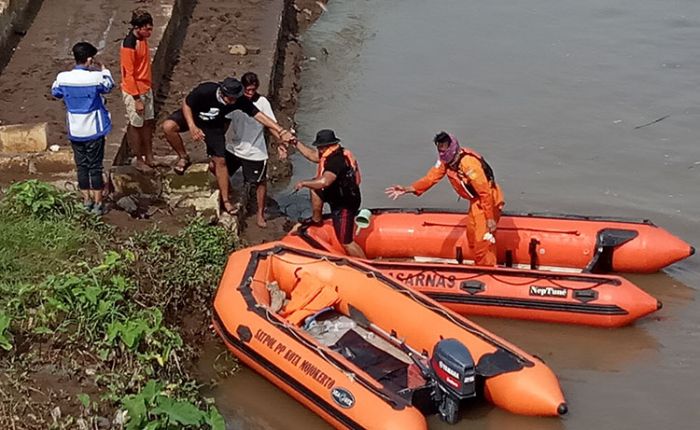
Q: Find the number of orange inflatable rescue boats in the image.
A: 2